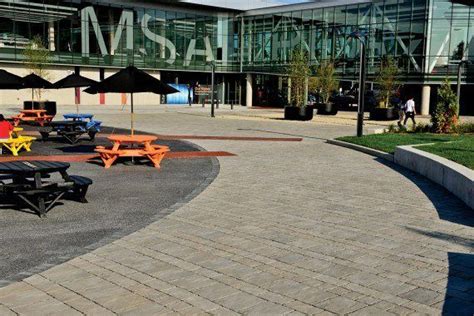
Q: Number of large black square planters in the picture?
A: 4